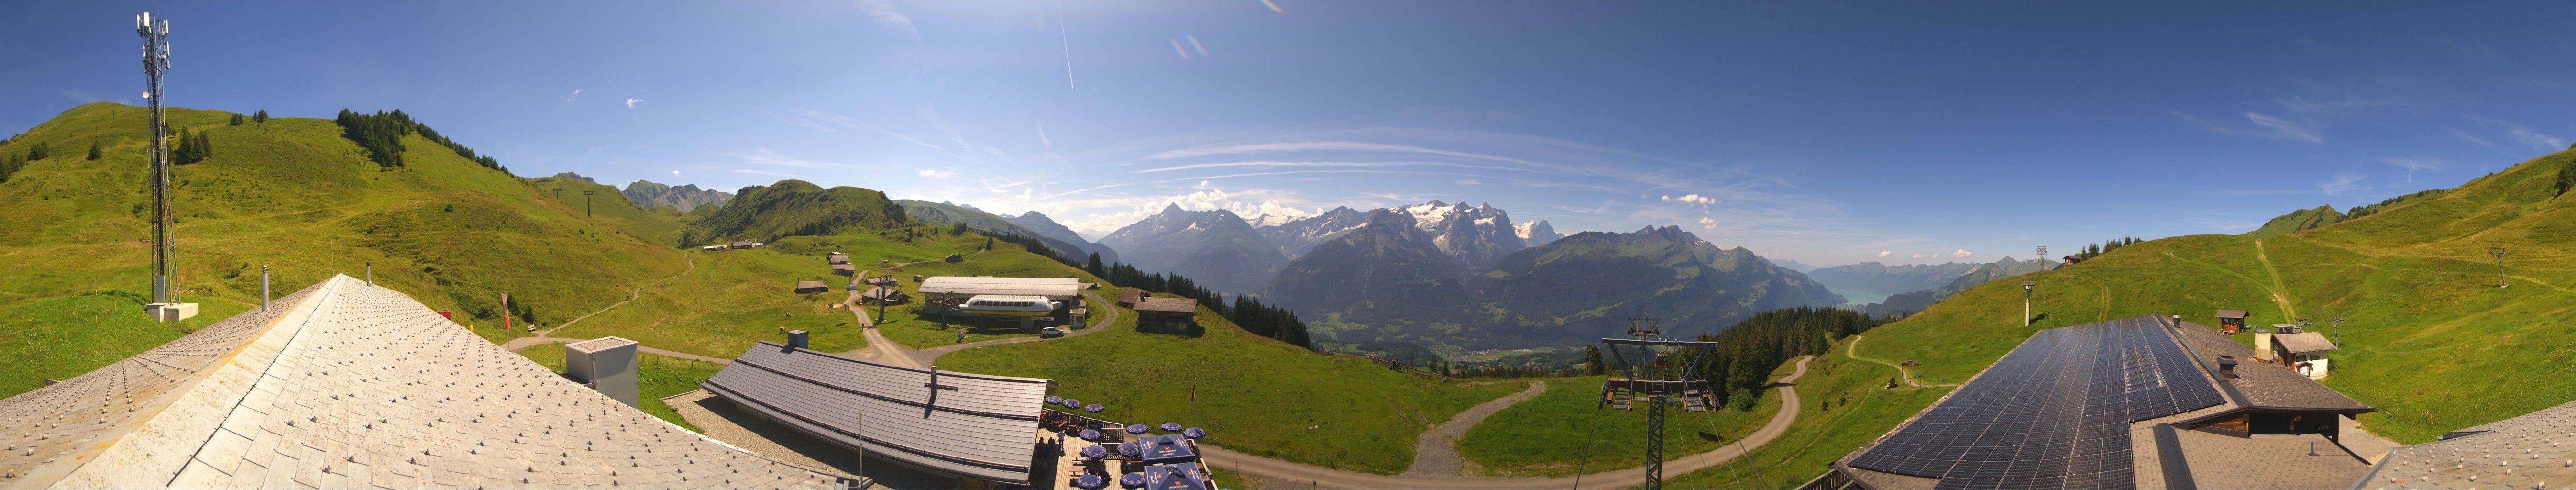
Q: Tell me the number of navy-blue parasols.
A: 13